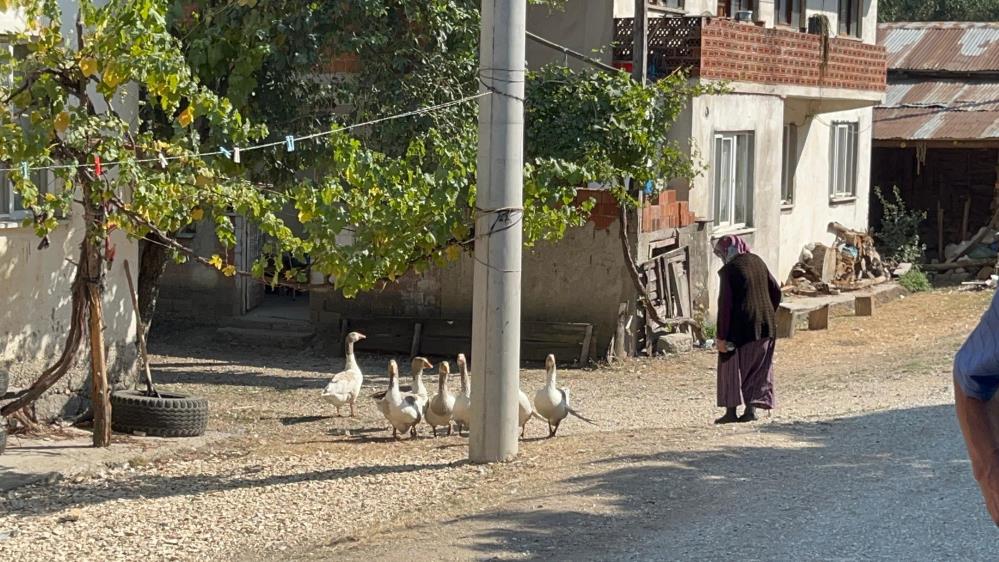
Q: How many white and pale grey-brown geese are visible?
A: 7